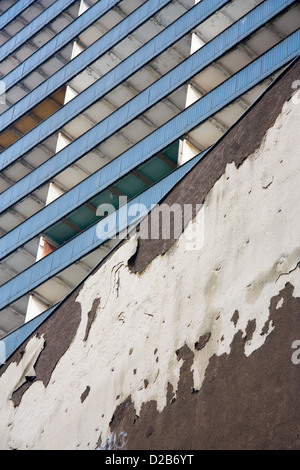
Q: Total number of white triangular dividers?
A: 11